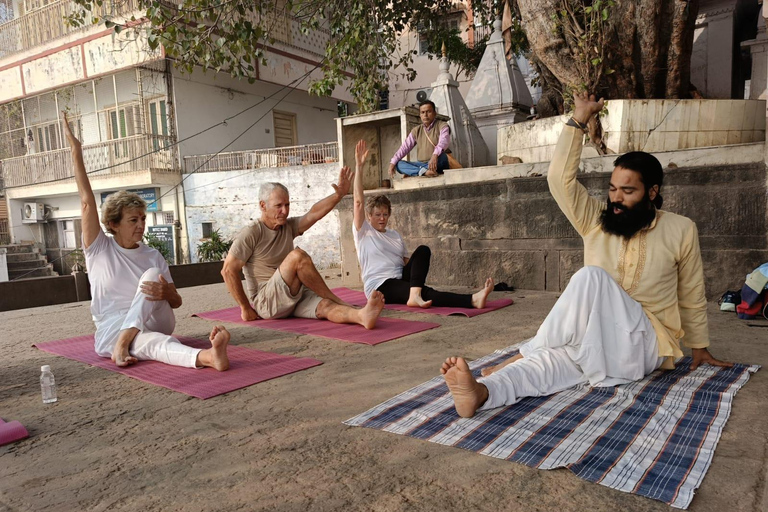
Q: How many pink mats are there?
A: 4